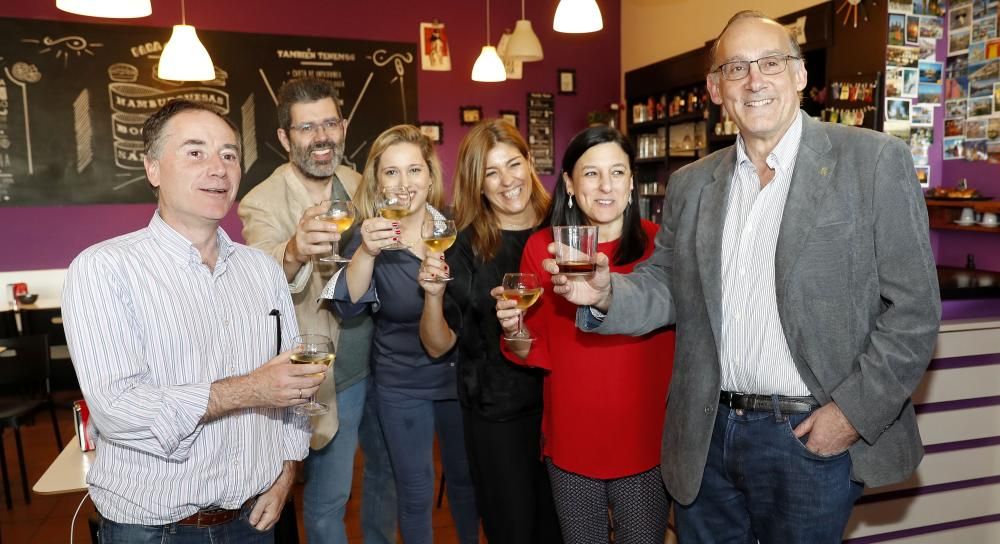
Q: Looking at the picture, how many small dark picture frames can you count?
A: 4